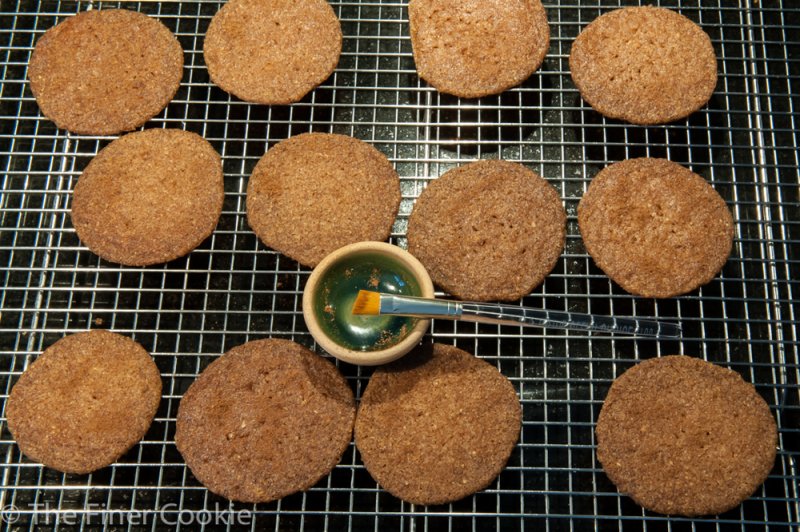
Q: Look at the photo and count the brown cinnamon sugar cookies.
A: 12